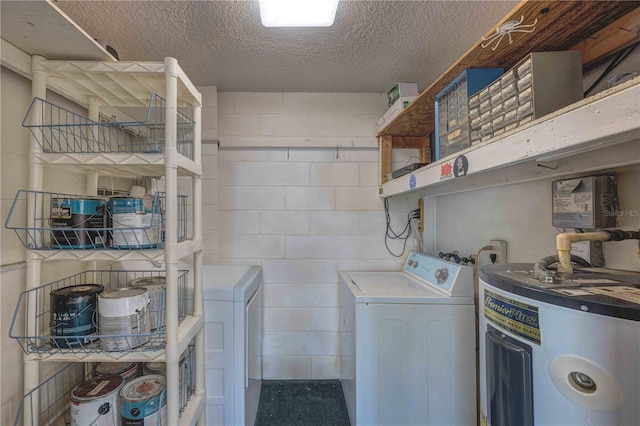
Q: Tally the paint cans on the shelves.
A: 9